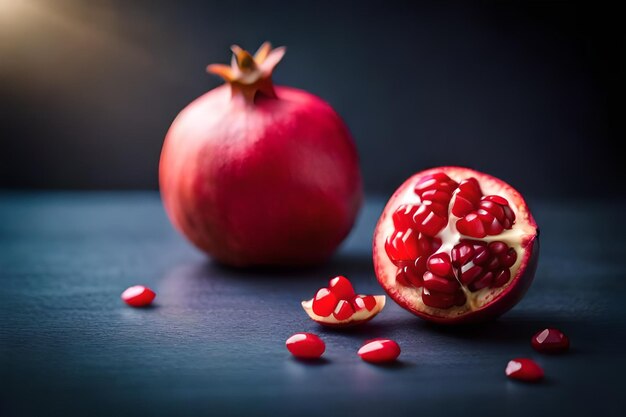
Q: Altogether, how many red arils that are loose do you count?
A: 5